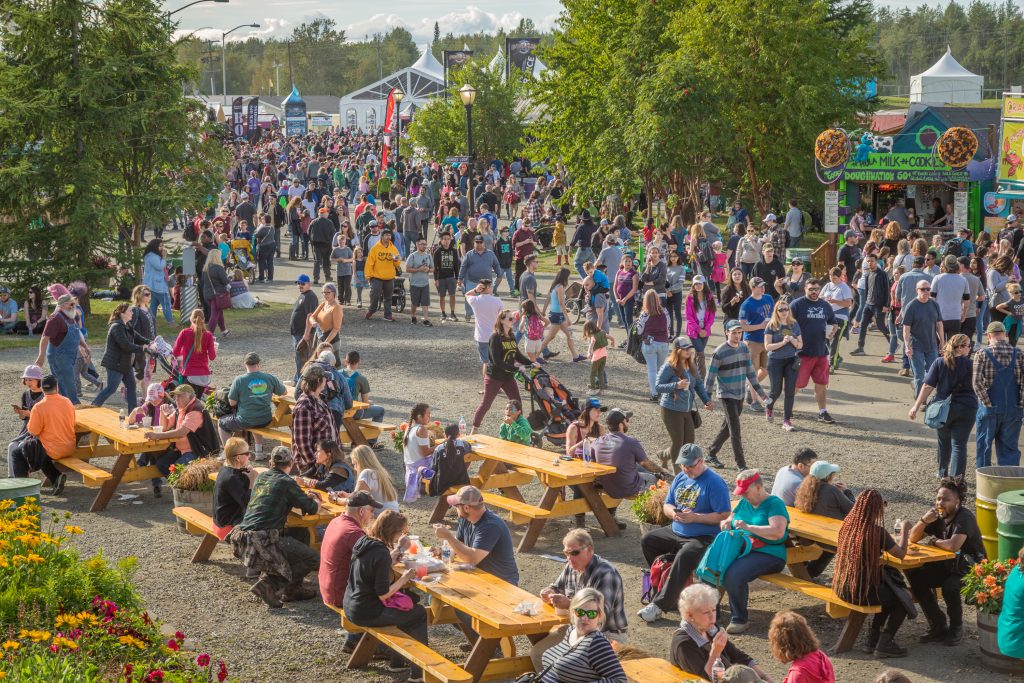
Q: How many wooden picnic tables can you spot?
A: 7